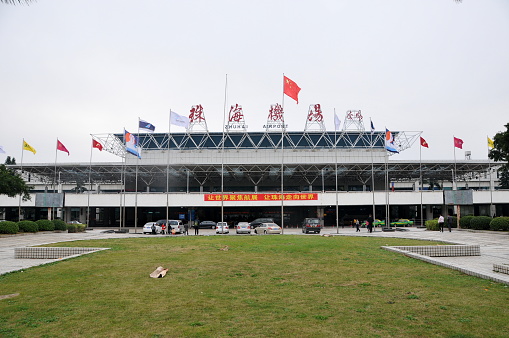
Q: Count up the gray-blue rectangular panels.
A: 2